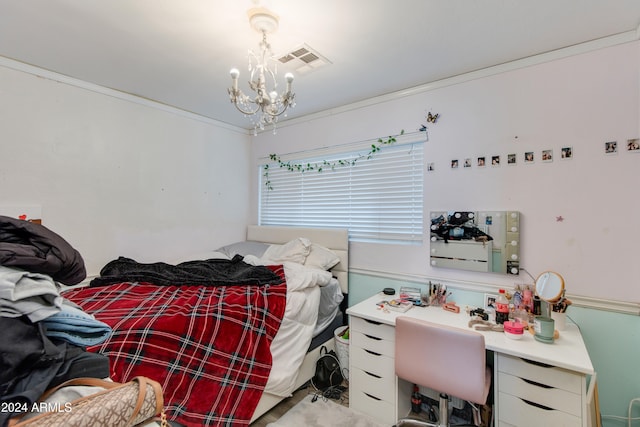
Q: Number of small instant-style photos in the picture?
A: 11